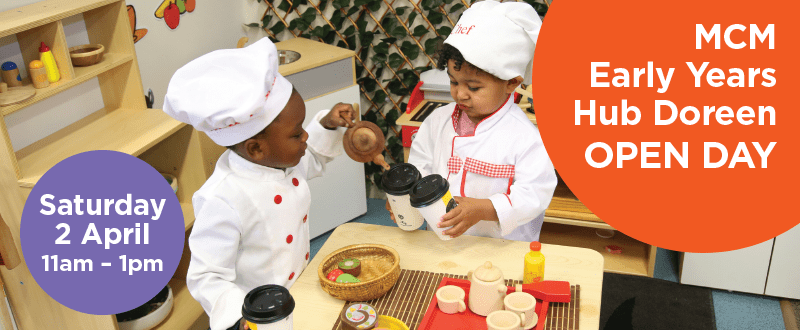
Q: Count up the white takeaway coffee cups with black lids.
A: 3